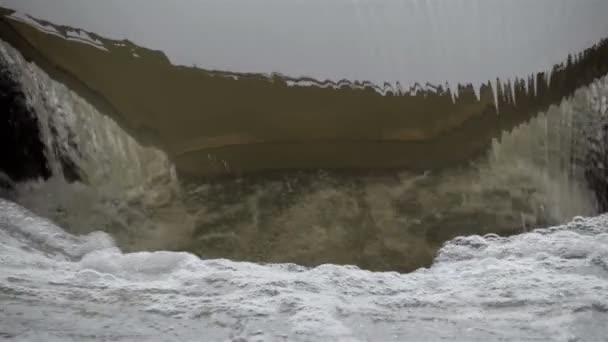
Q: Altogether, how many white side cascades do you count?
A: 2